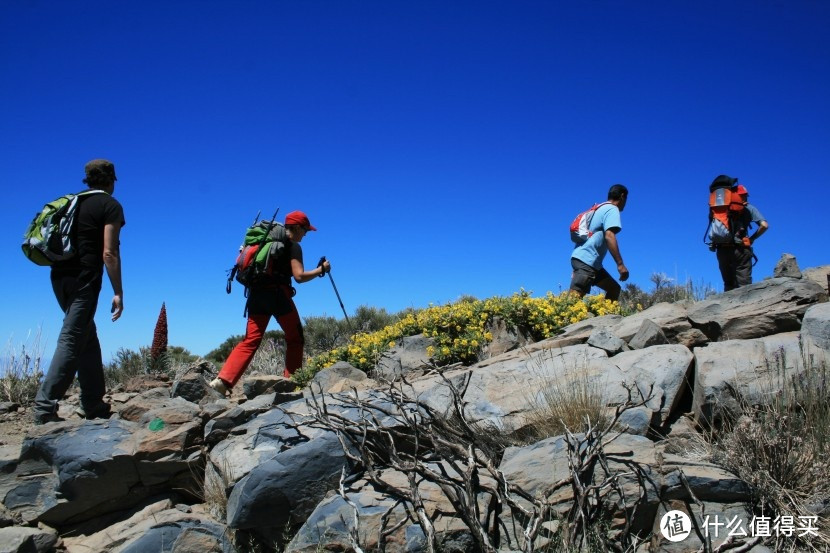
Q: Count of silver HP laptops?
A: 0